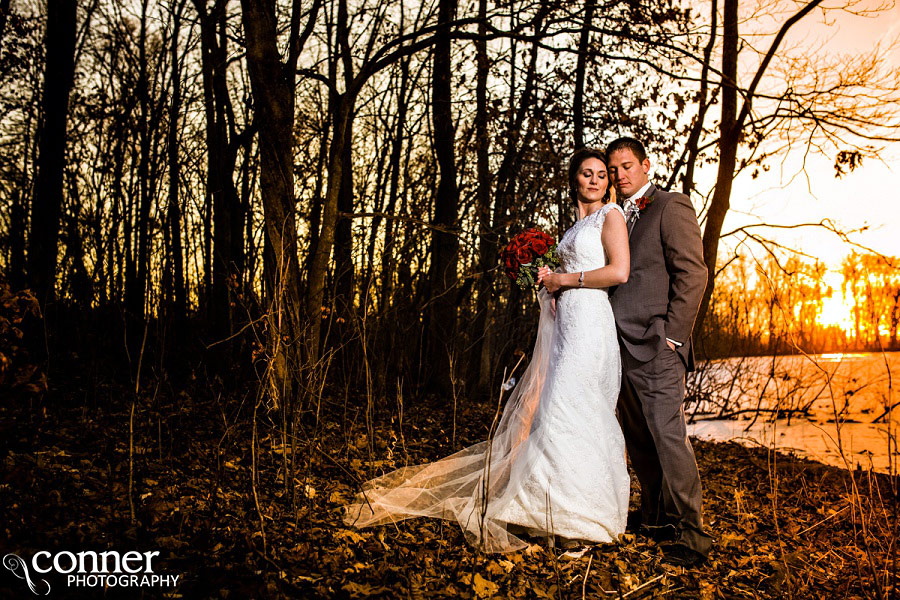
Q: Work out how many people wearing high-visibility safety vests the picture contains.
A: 0